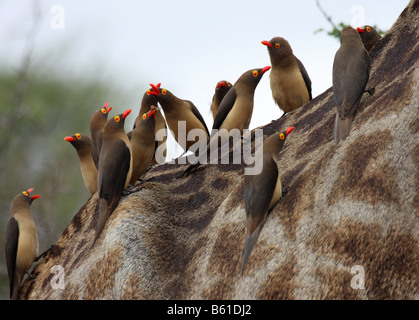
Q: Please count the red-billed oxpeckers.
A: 13